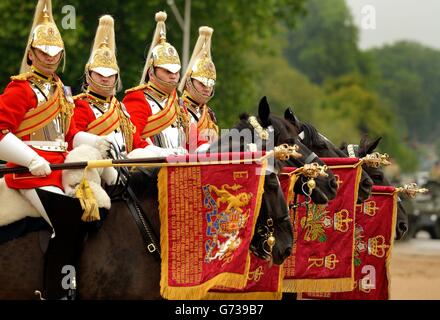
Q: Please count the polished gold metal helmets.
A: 4